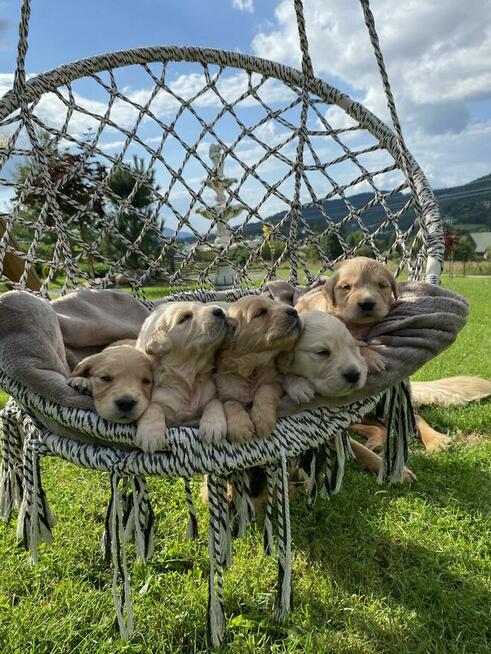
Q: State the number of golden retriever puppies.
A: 5